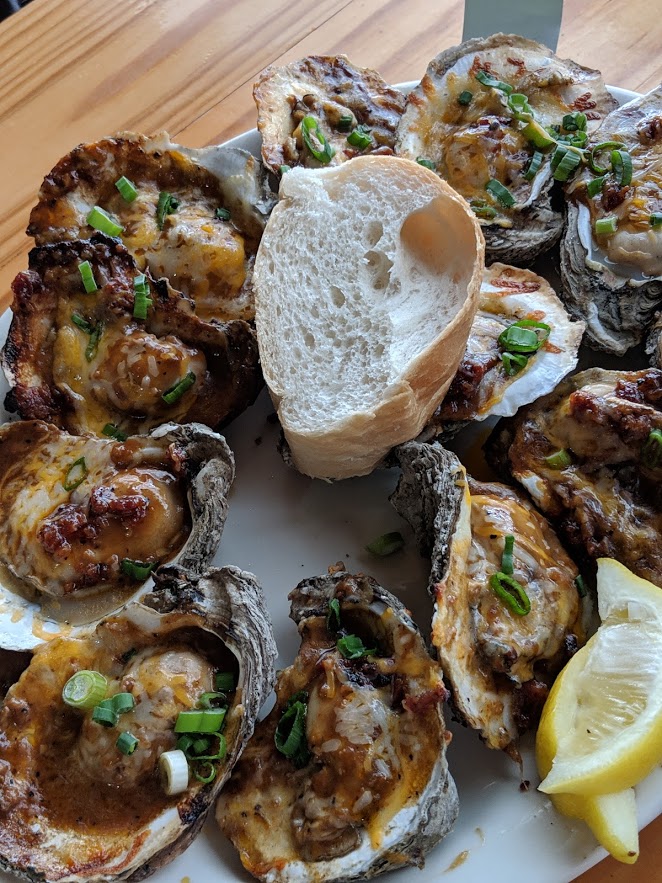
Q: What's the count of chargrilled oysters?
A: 11